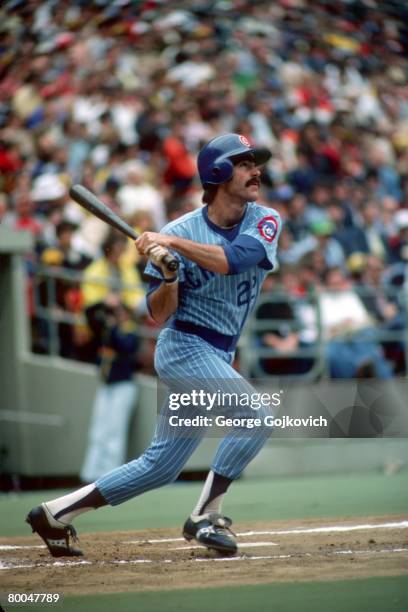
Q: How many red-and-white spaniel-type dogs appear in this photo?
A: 0